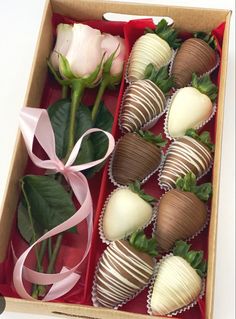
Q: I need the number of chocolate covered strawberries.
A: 10